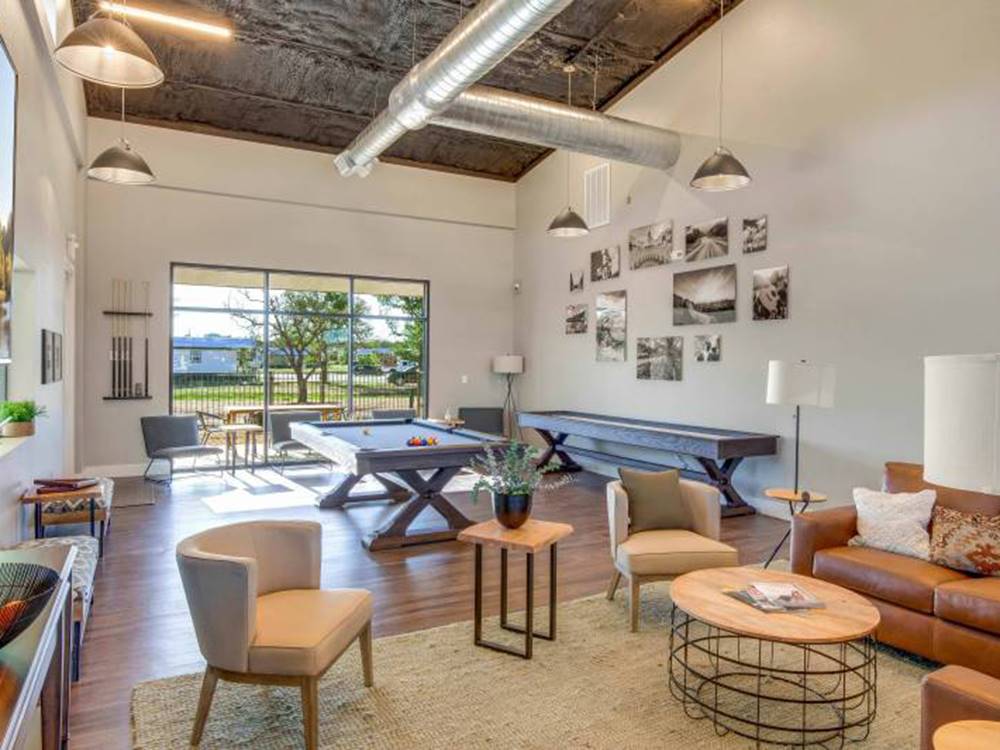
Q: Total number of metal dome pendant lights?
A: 4